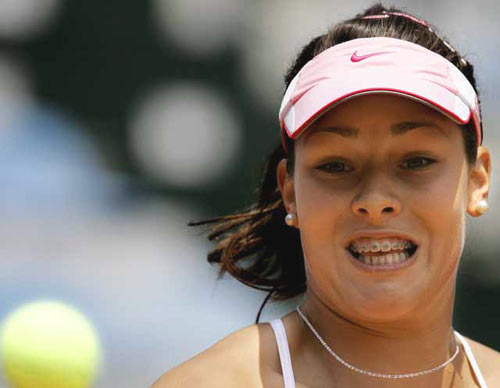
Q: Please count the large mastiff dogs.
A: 0